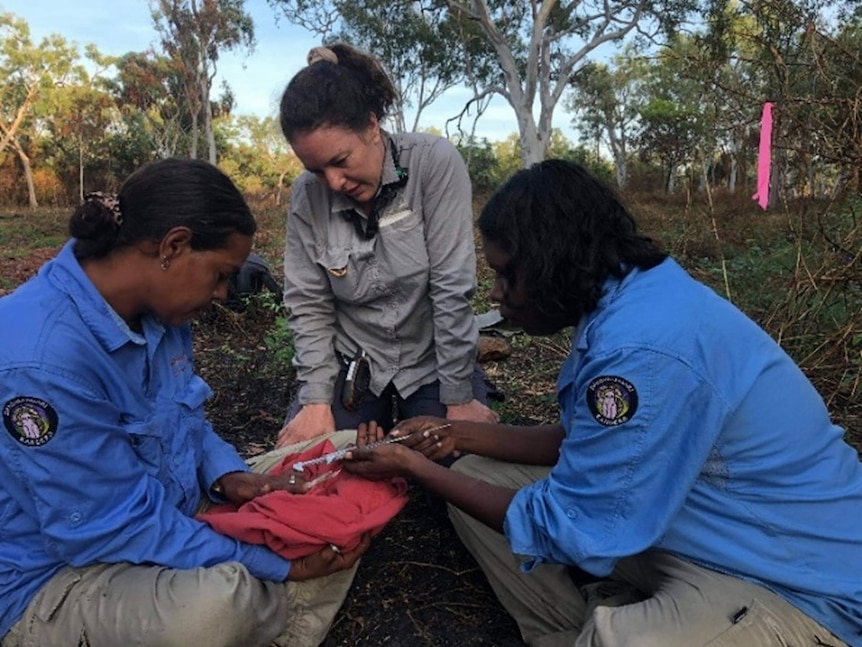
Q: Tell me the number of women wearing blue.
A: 2